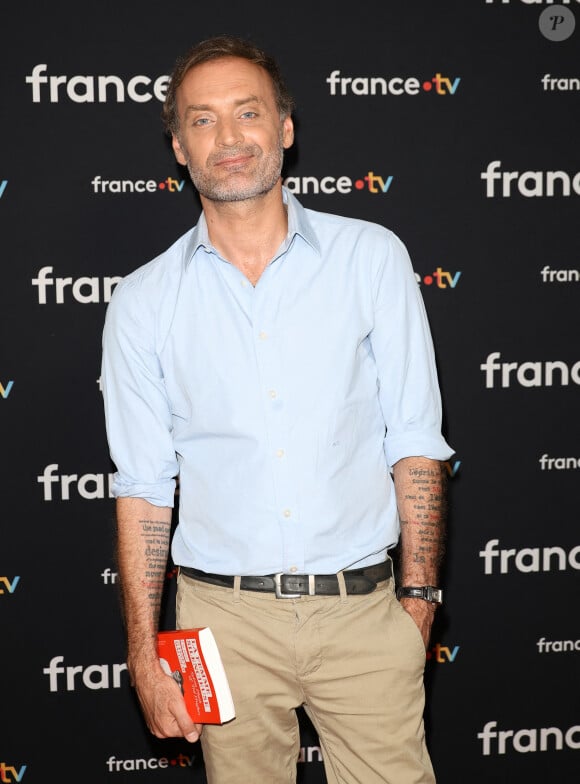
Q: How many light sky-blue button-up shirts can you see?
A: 1